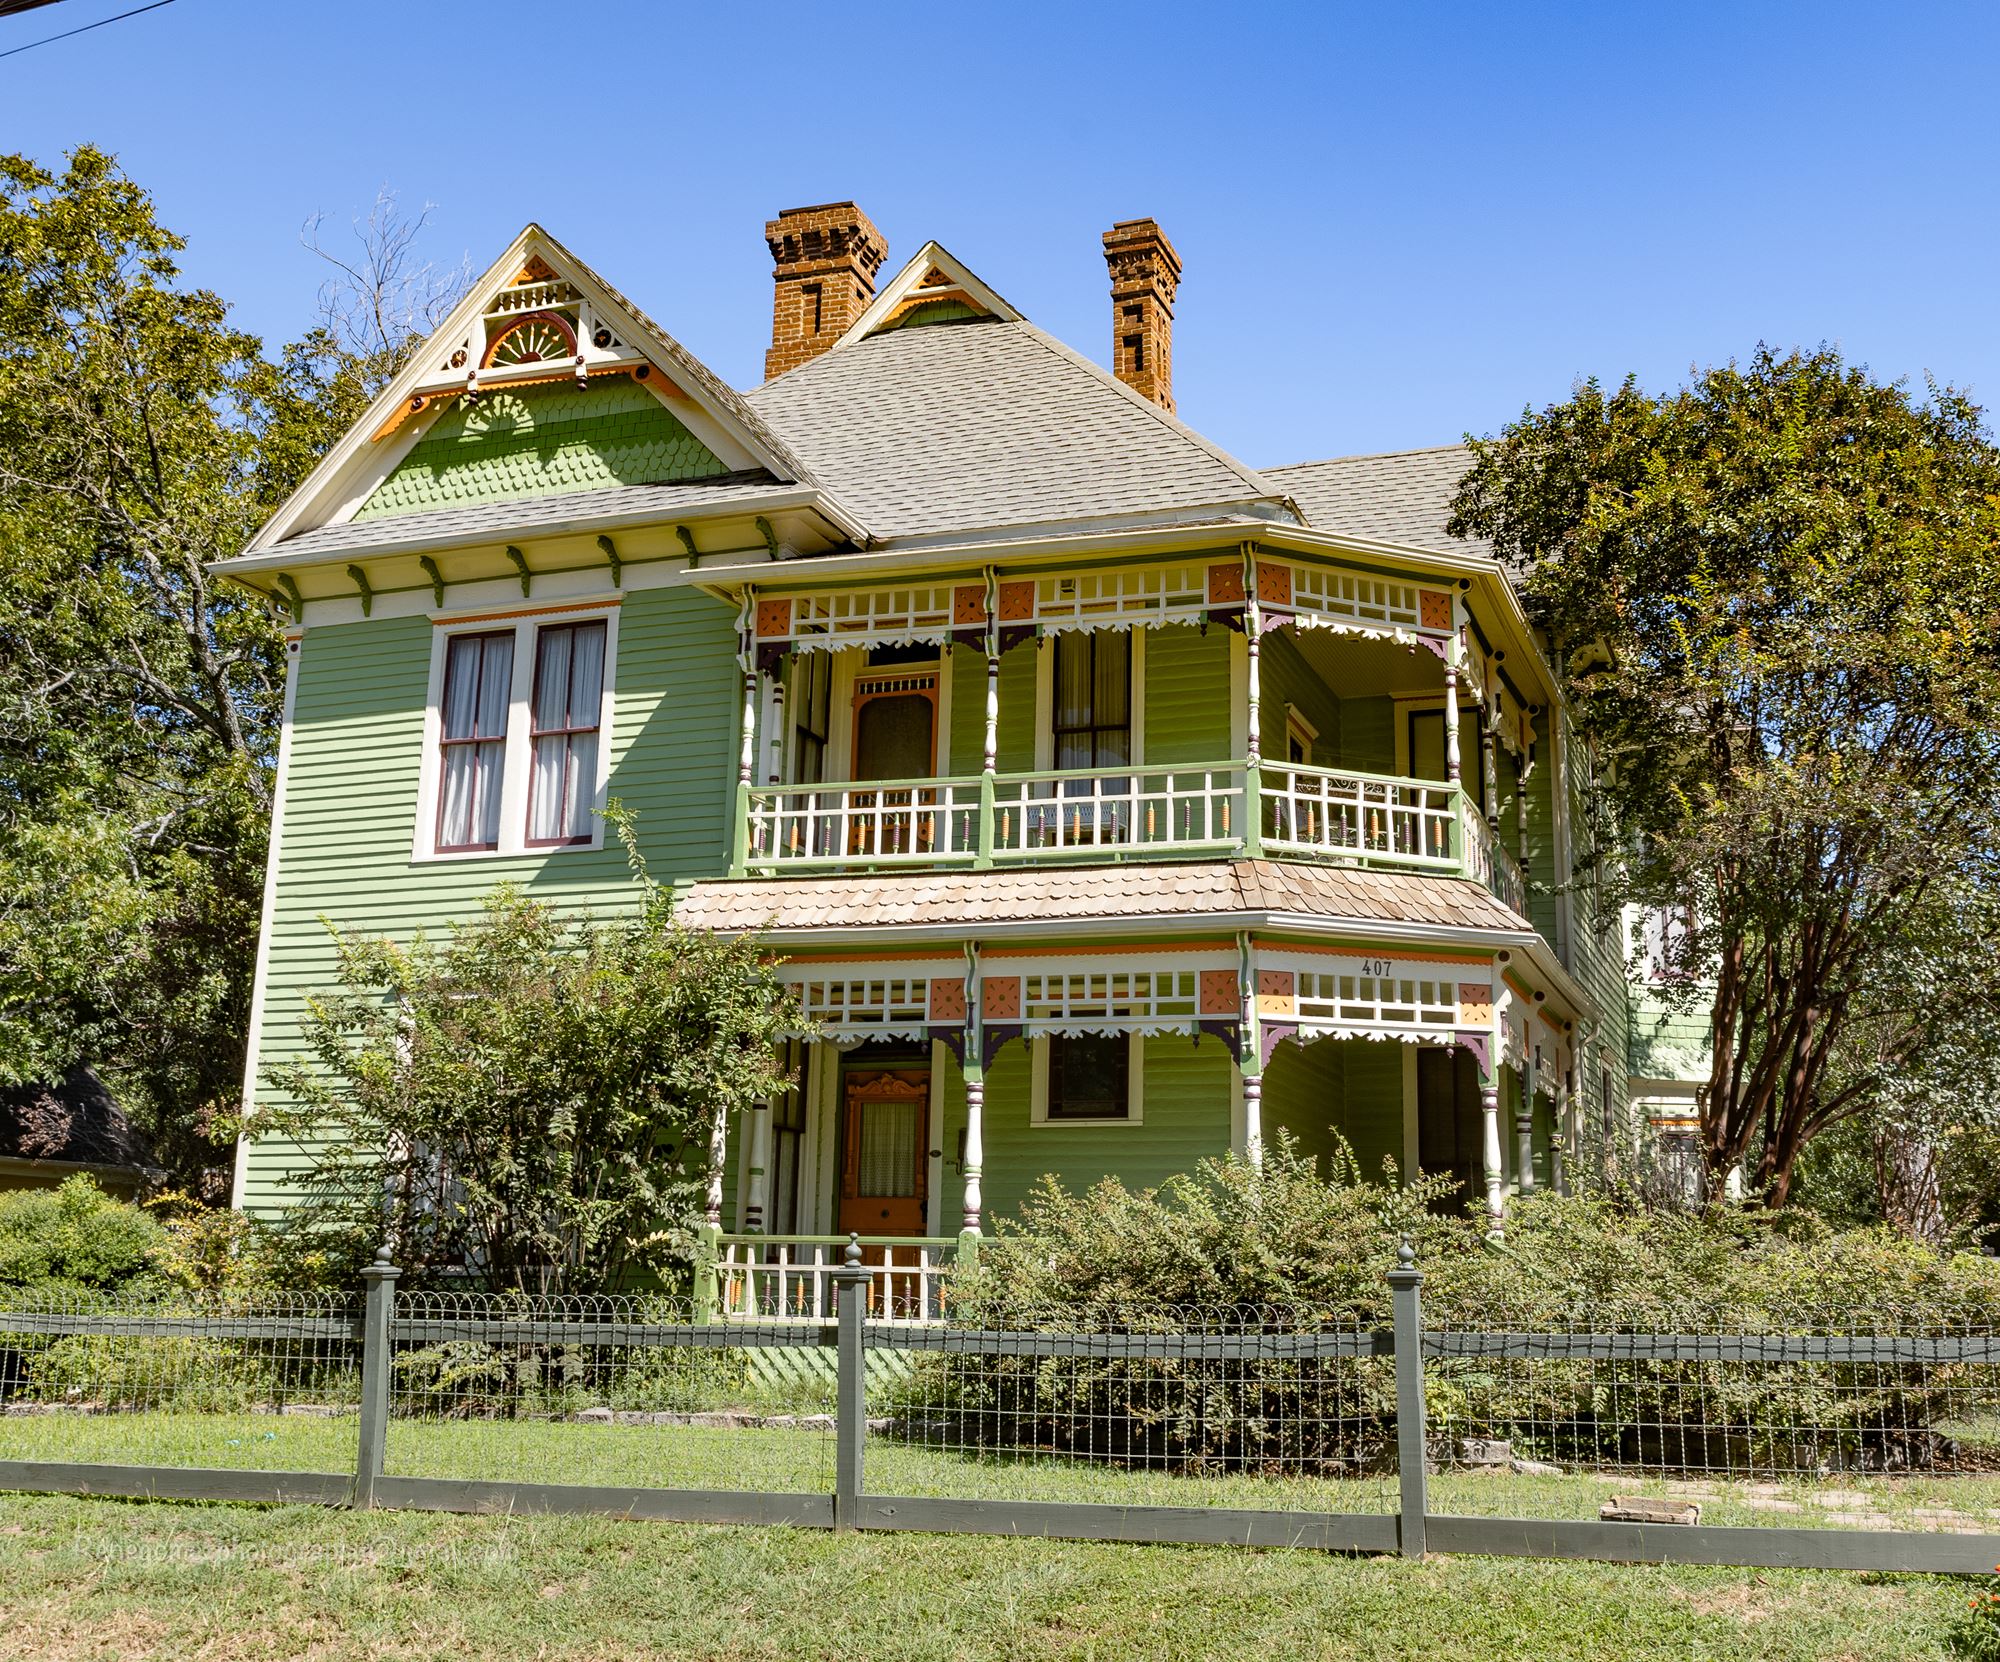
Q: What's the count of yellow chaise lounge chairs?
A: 0